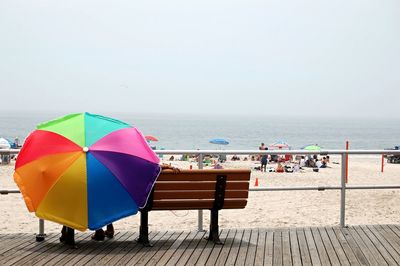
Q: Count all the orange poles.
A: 2